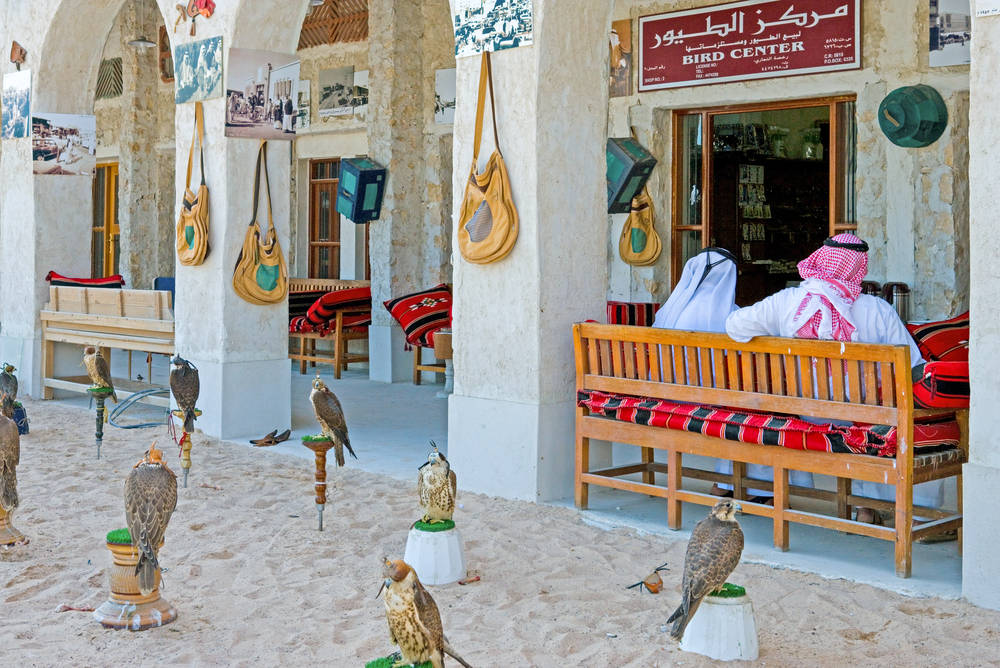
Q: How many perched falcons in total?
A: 9